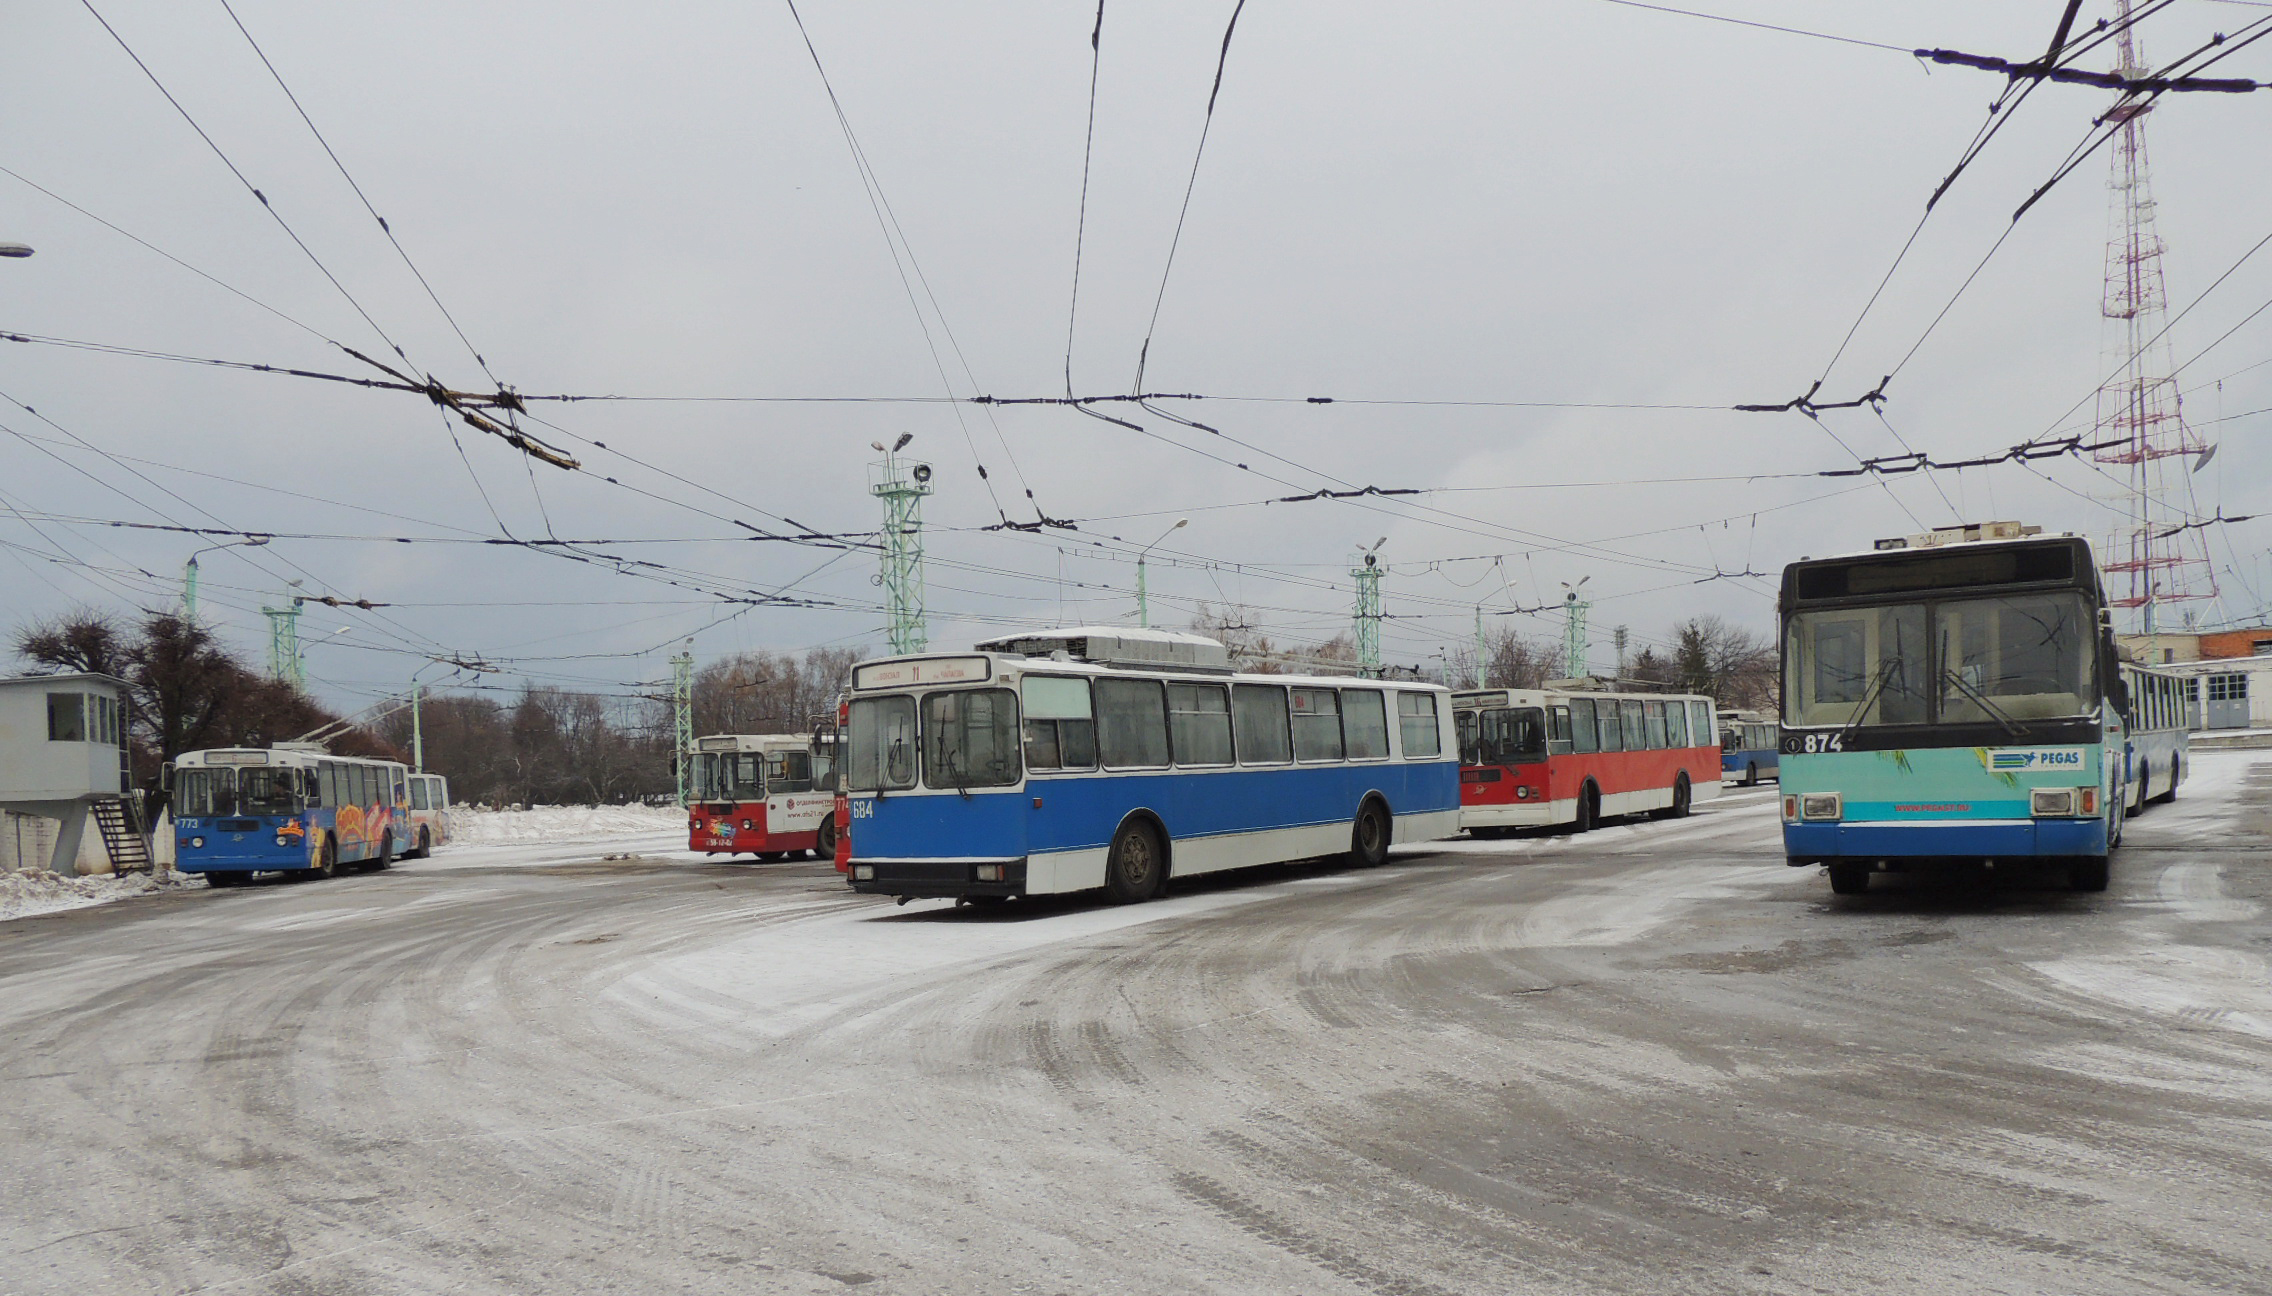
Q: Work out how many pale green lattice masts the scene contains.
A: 5